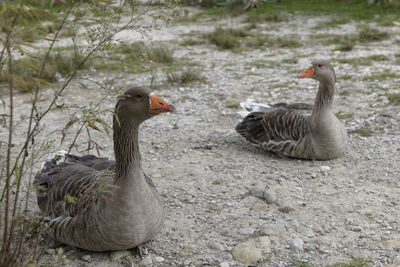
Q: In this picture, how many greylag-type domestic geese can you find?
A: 2